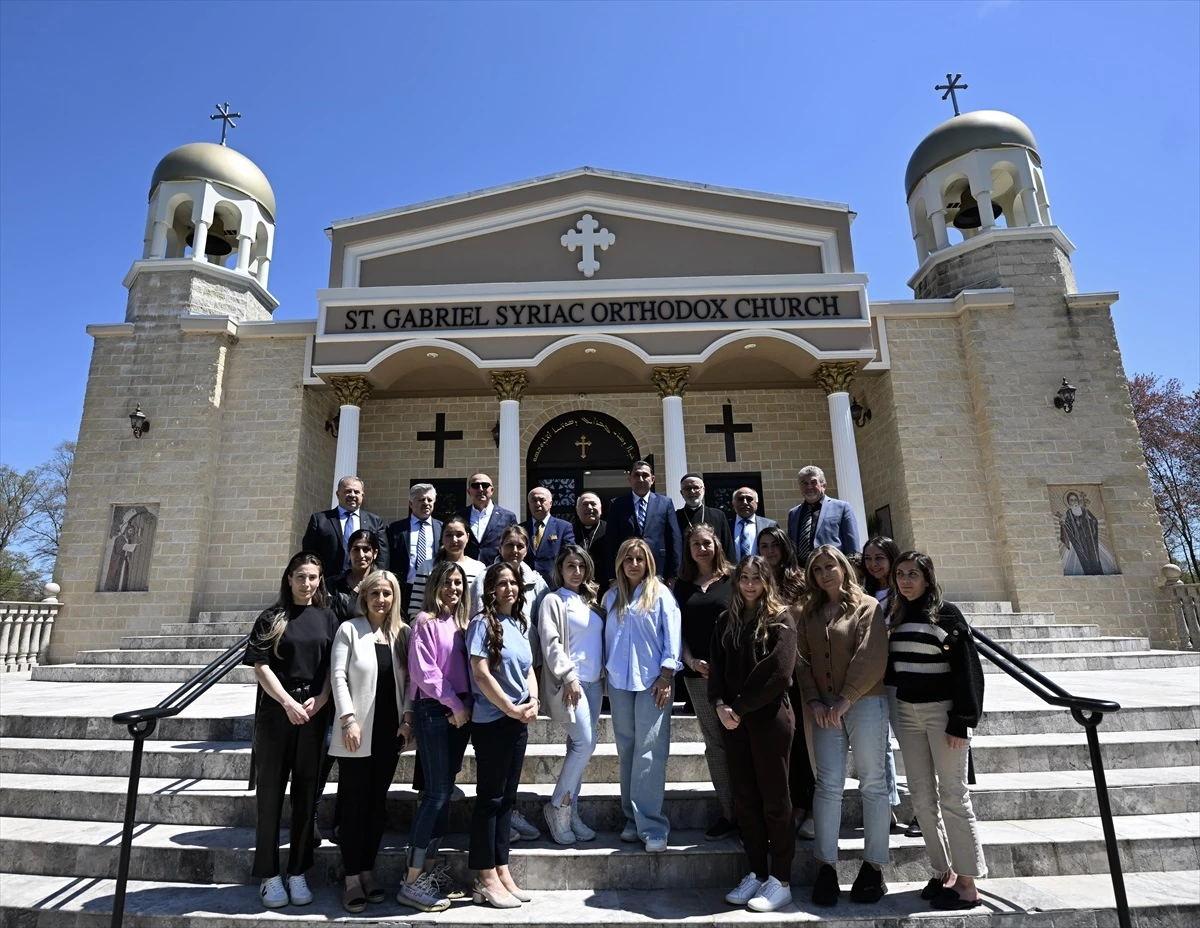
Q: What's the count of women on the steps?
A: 15